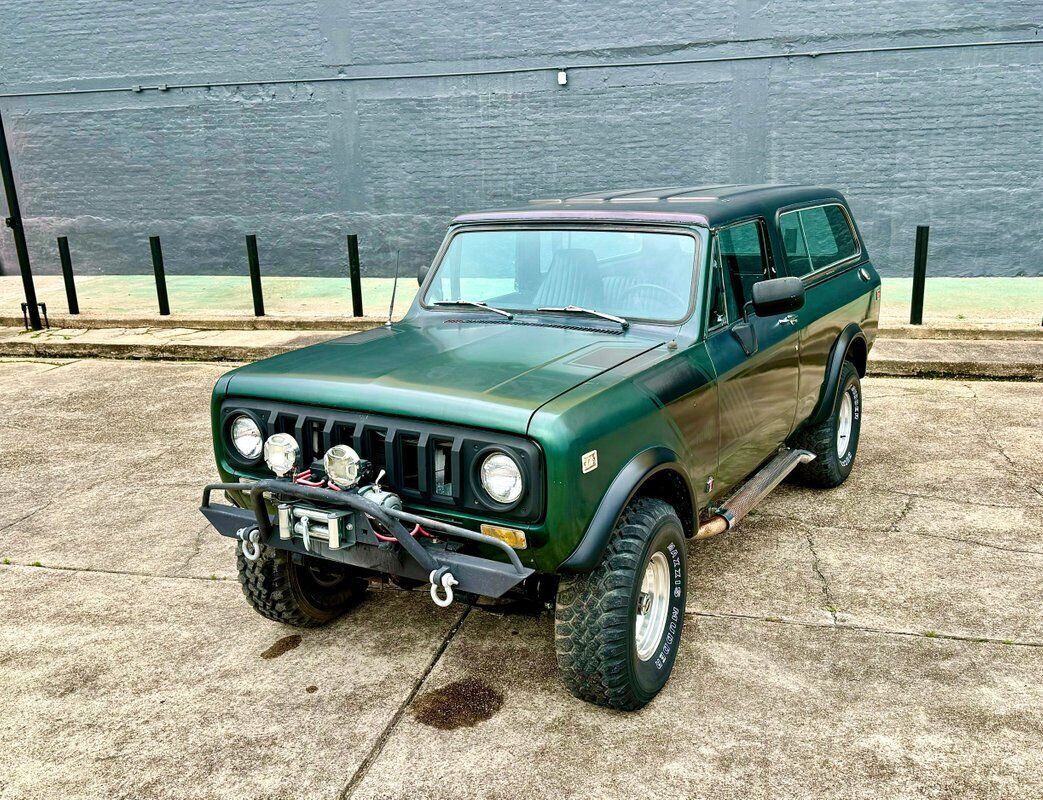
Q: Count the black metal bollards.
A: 5